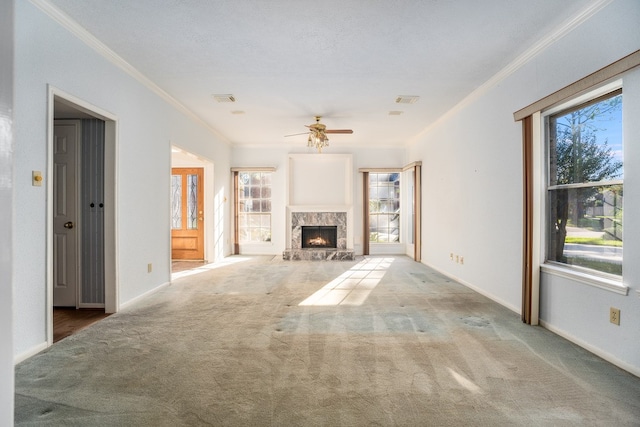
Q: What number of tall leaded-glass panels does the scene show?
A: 2